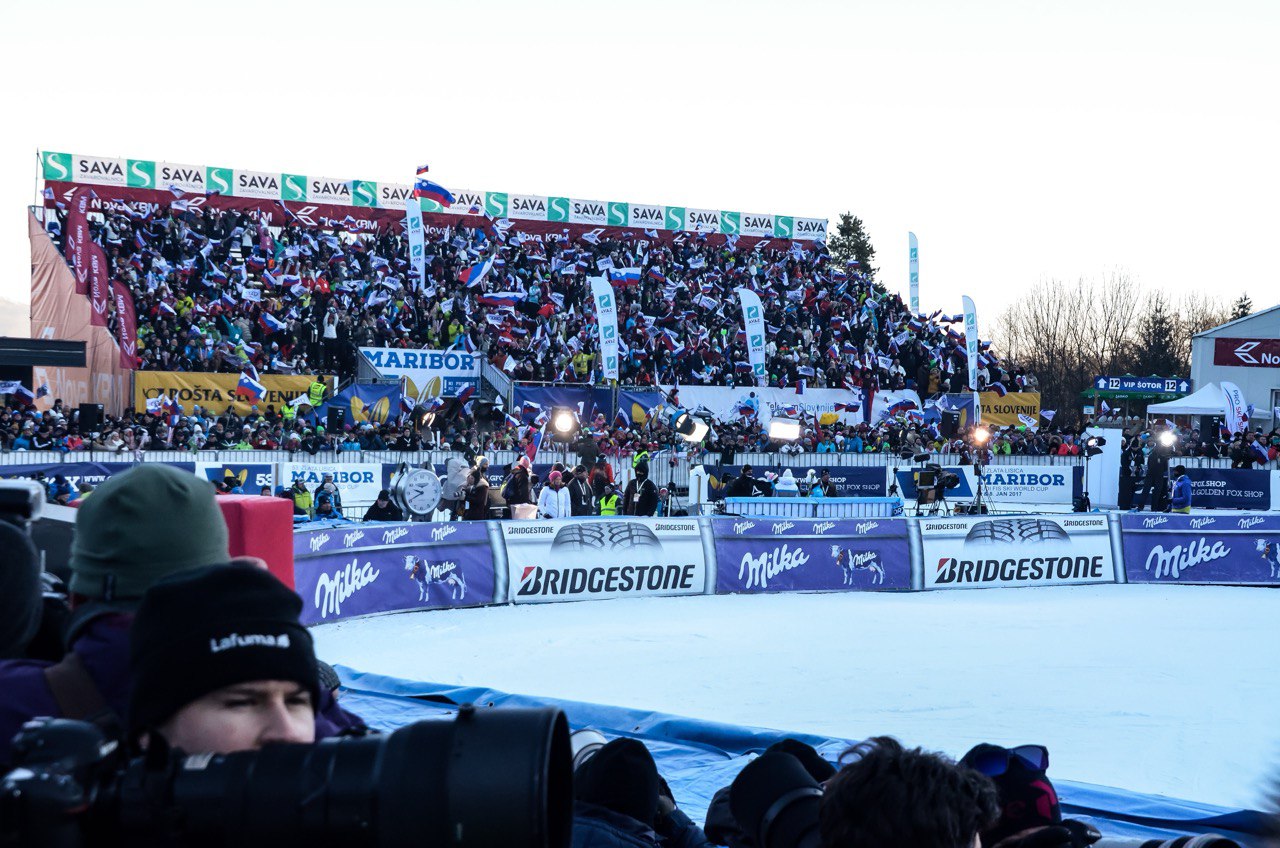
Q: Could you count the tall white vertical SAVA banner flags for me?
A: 5